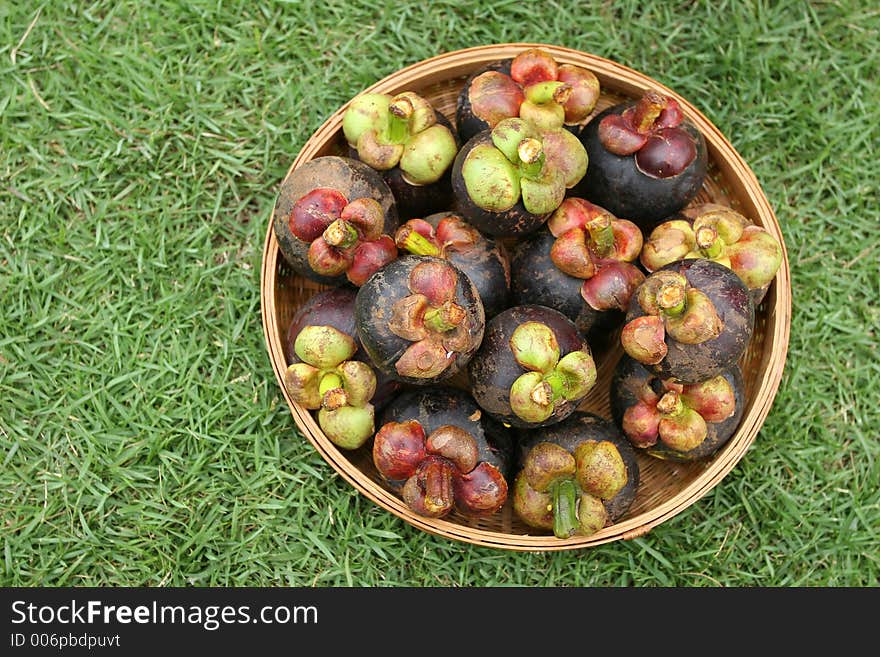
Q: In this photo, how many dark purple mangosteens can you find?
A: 15